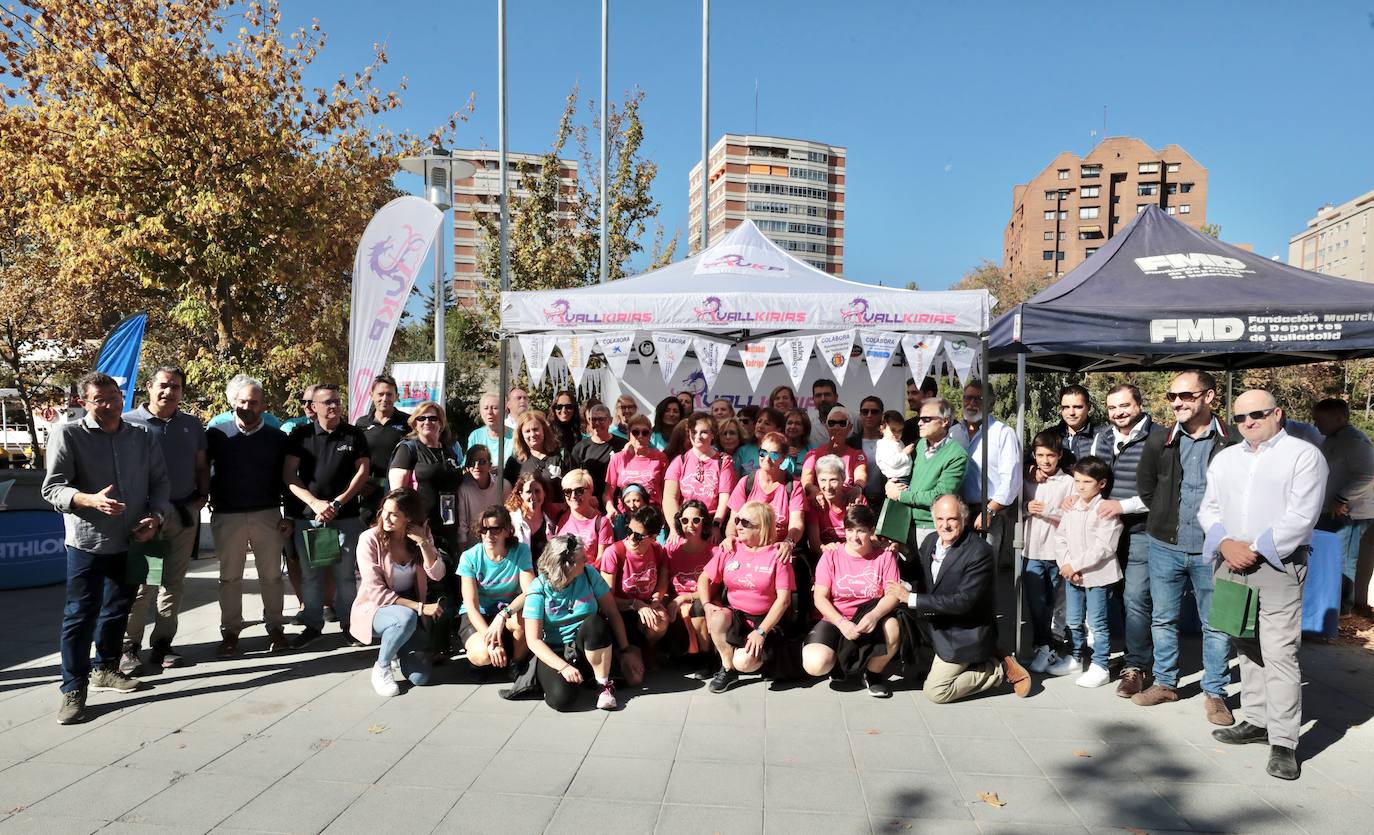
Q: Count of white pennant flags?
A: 11